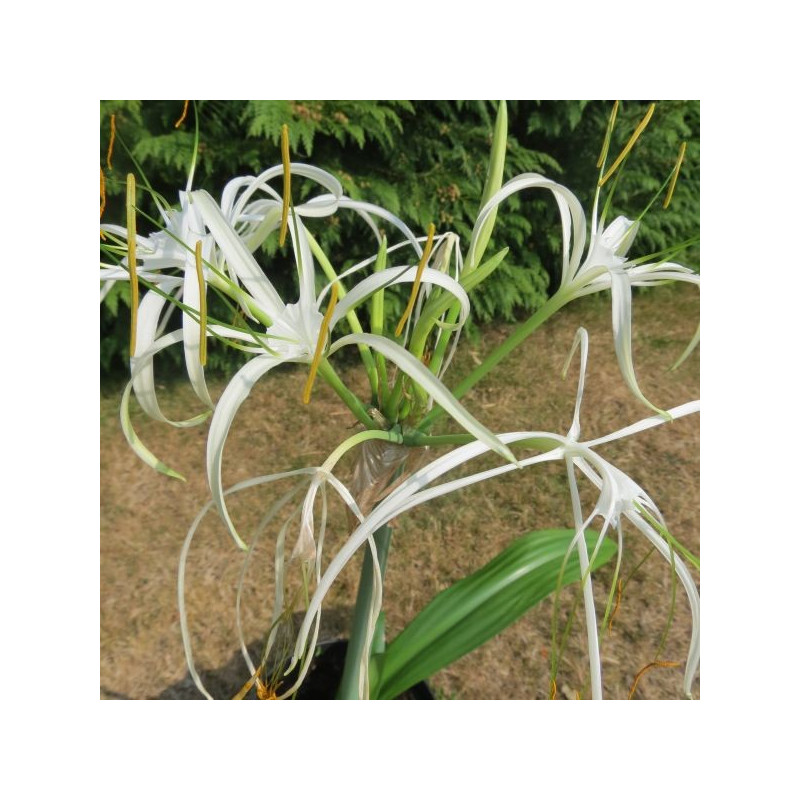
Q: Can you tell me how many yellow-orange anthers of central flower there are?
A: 5